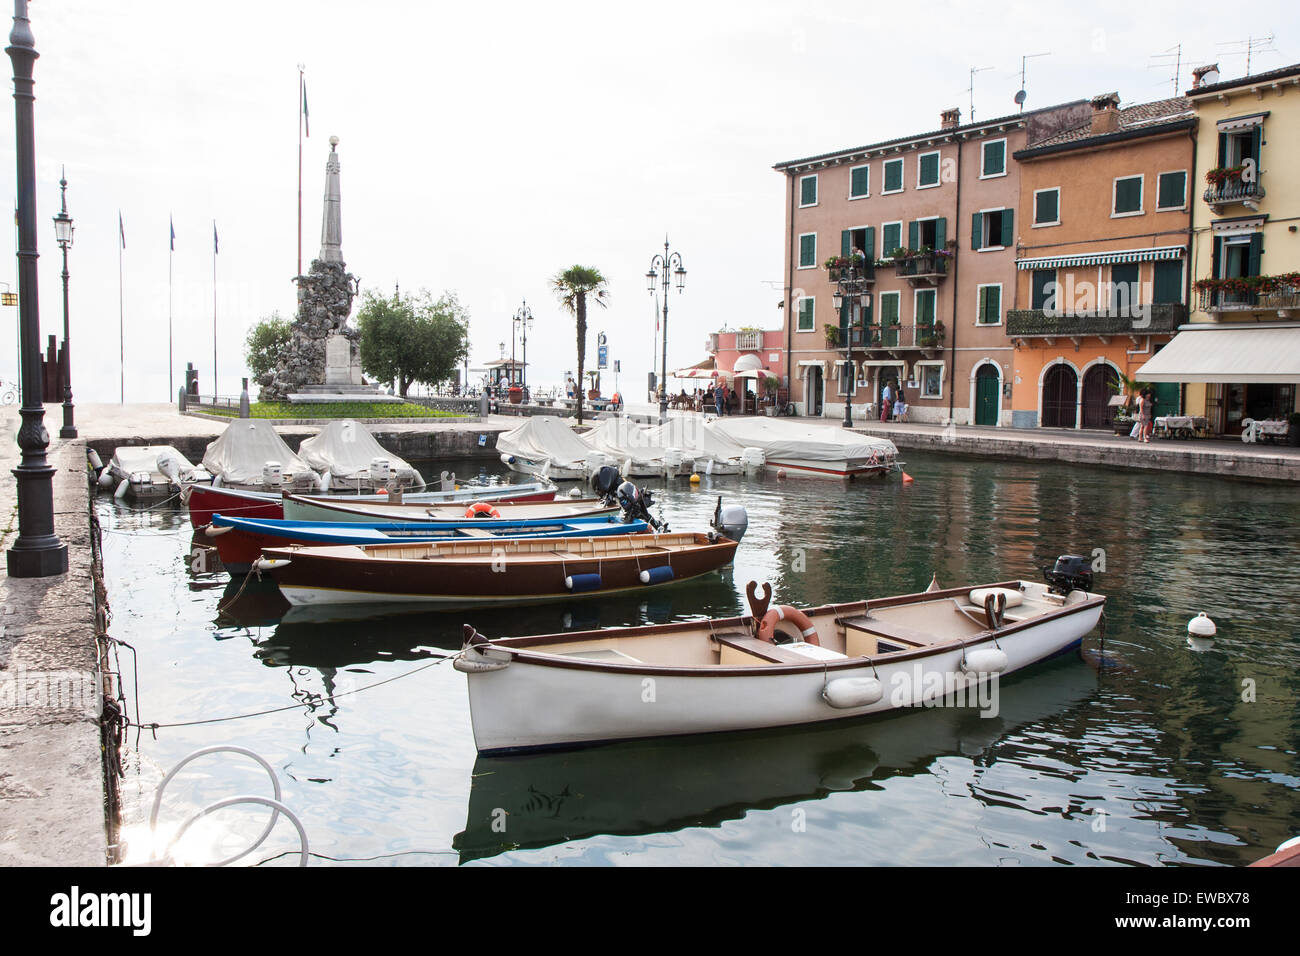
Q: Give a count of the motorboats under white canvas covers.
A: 7